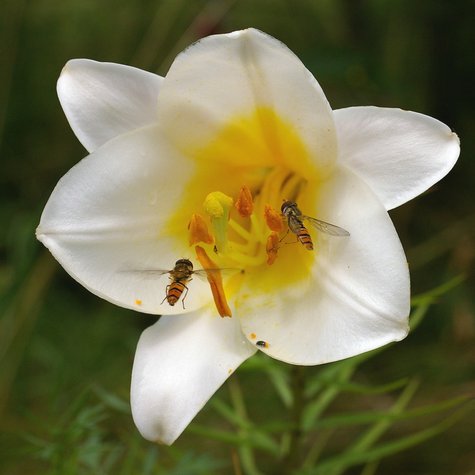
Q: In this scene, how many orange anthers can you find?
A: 5